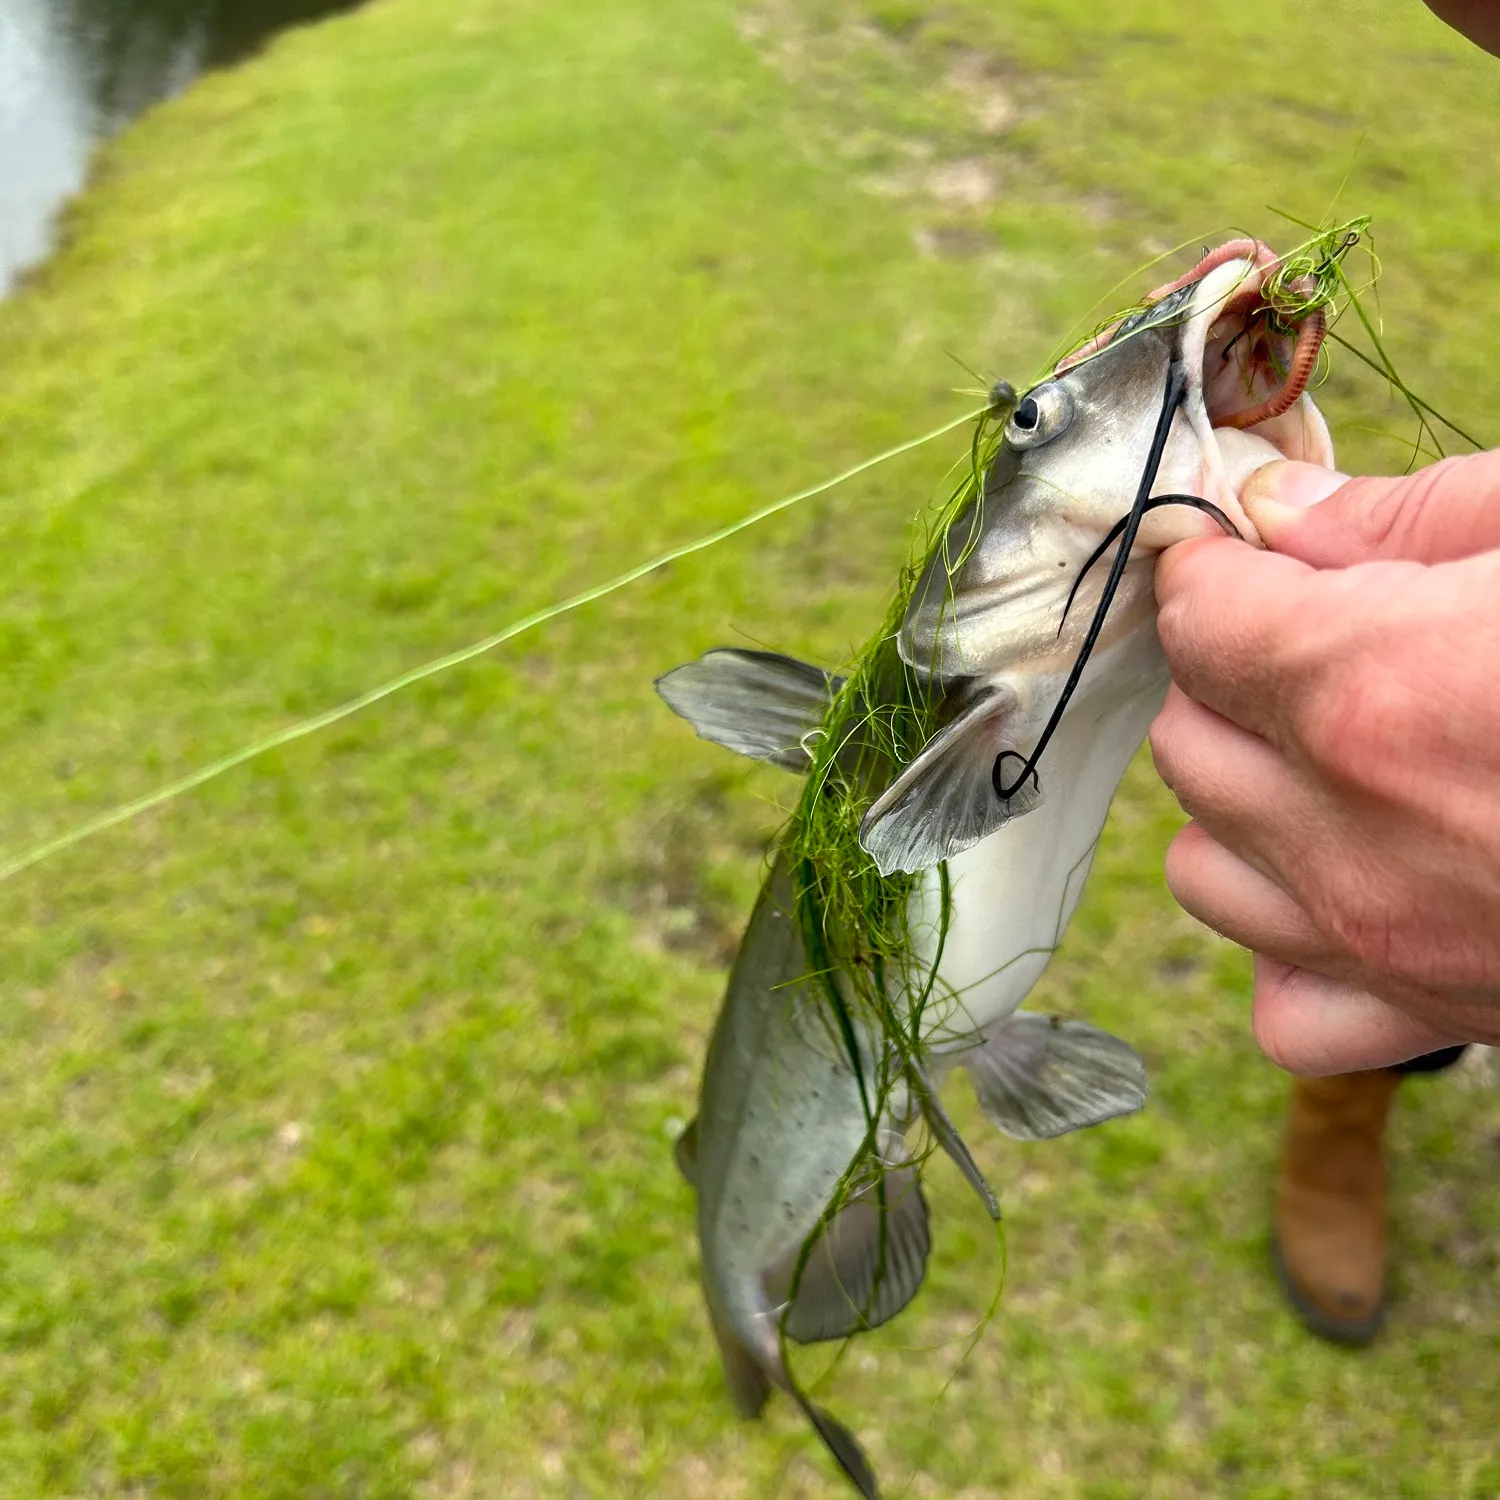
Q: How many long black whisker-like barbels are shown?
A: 2